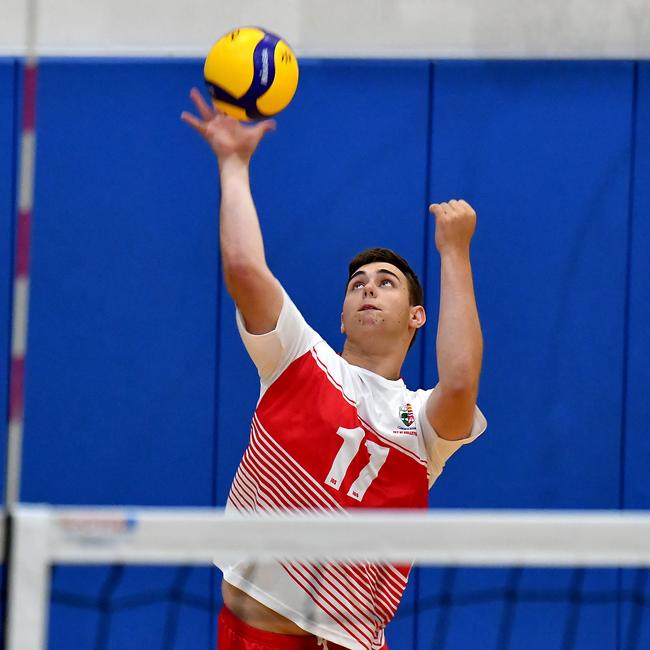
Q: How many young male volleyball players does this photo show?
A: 1